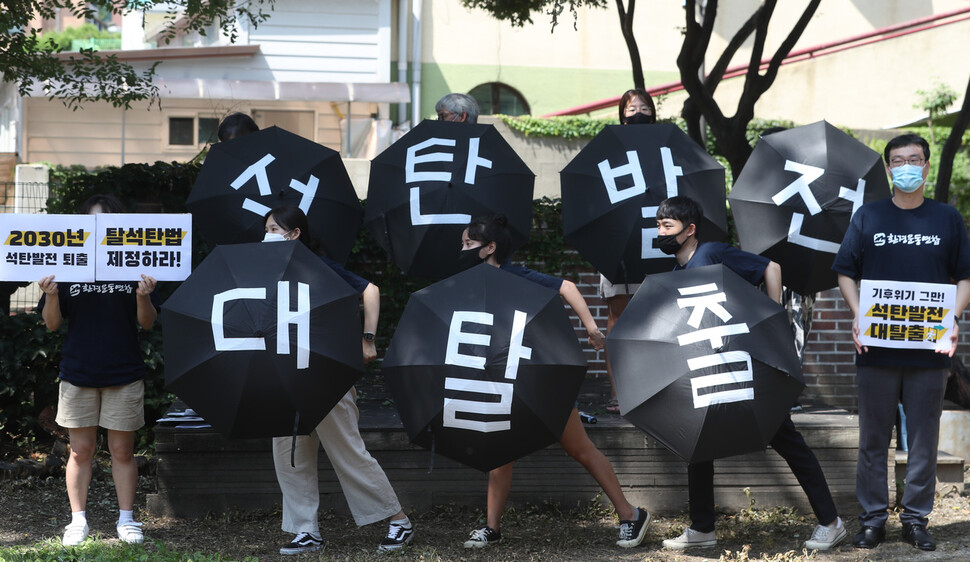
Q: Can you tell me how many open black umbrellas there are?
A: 7